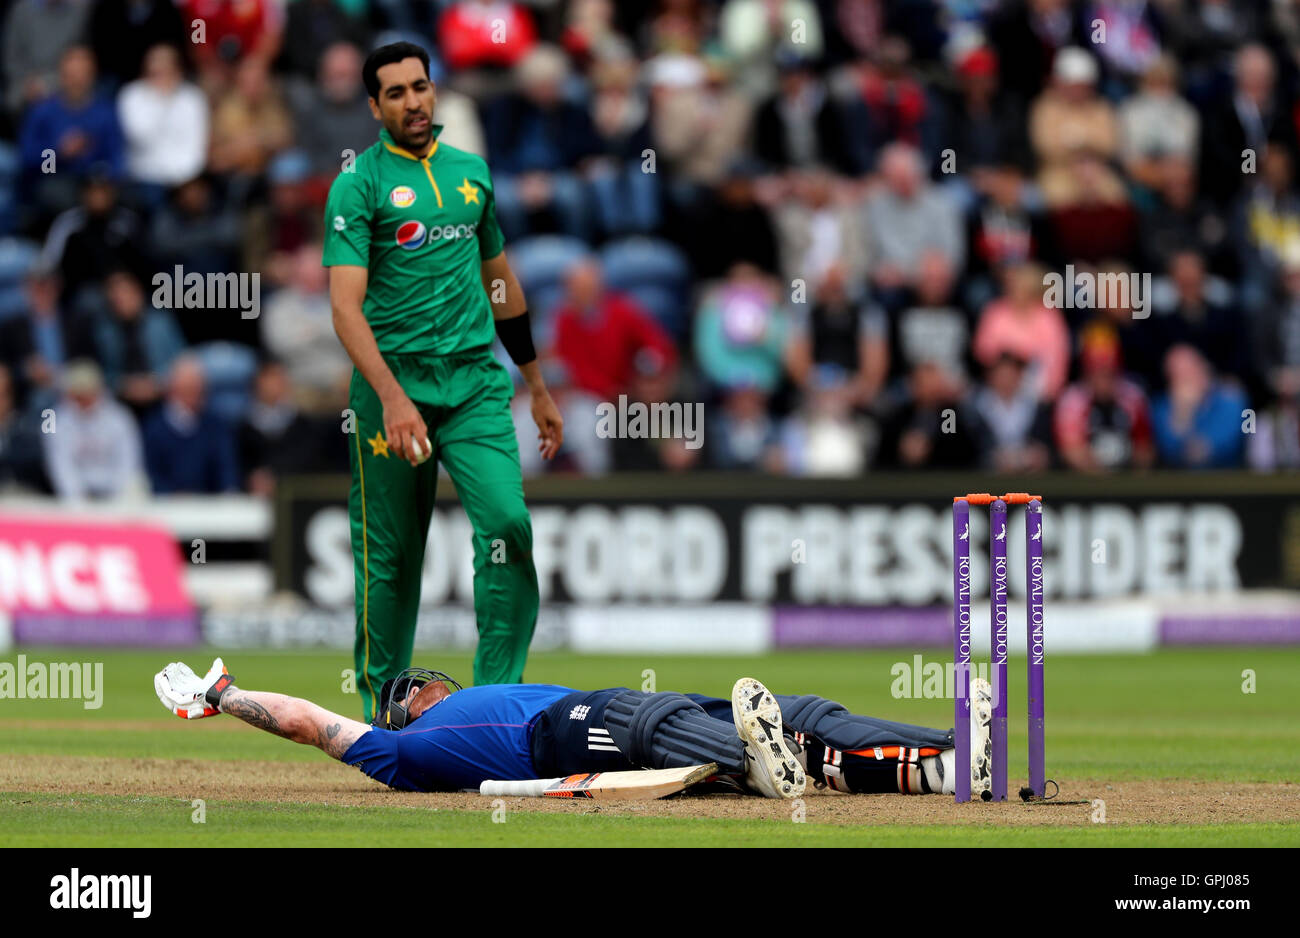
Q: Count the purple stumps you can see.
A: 3